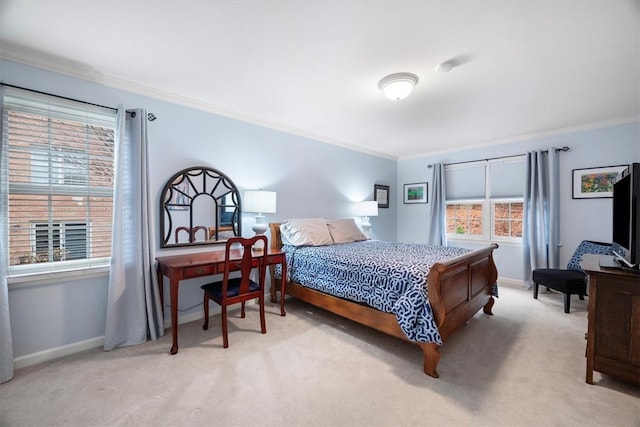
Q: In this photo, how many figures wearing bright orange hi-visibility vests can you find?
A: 0